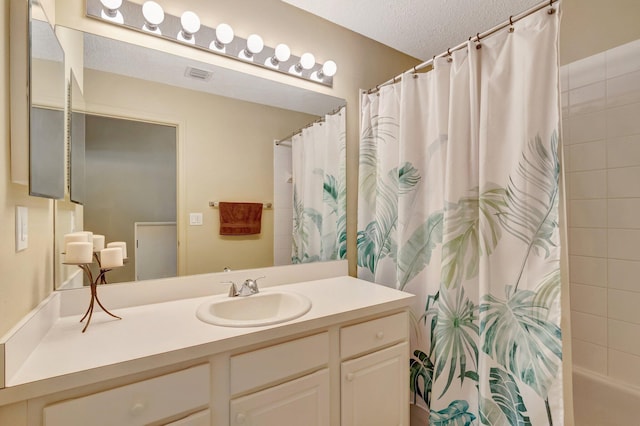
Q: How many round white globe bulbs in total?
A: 8